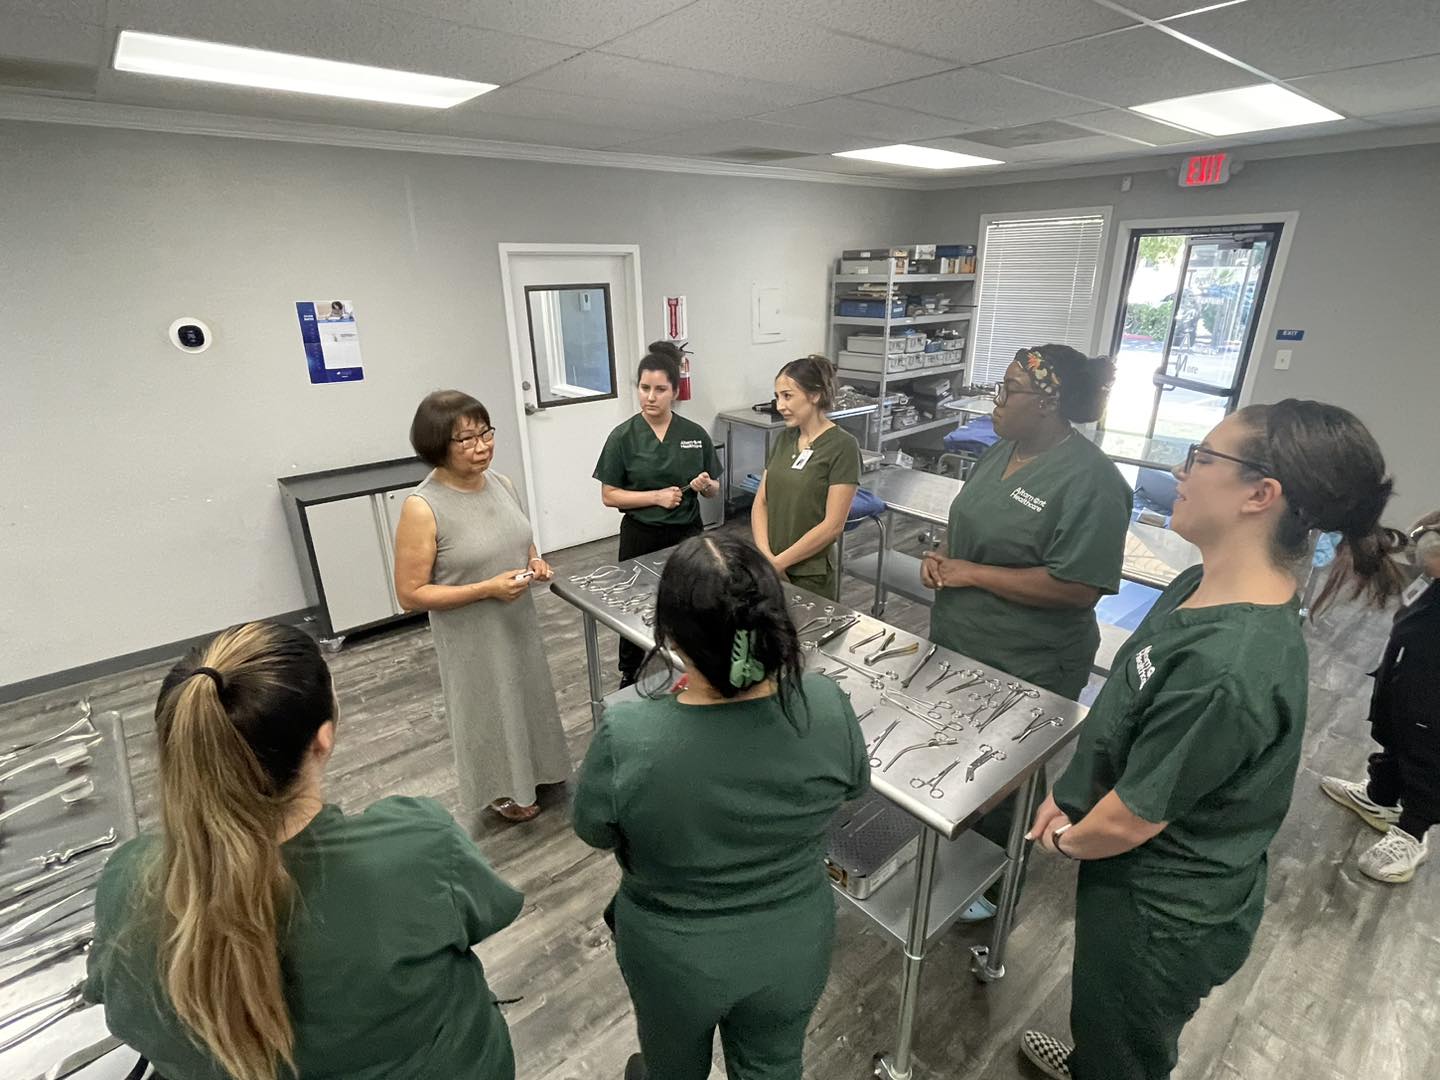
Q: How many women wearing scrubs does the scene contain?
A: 6